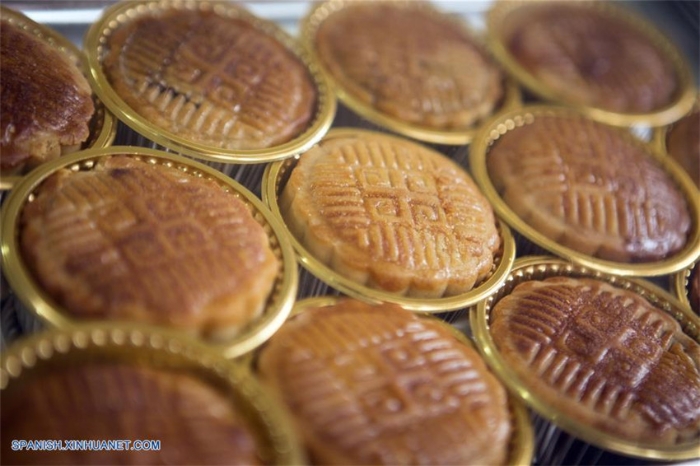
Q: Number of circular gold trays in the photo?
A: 12